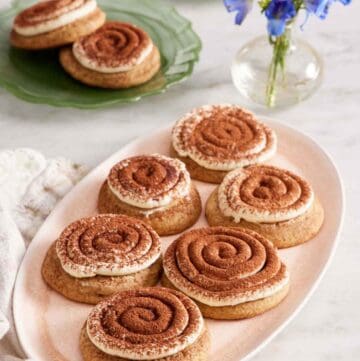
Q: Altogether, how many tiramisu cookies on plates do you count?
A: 8